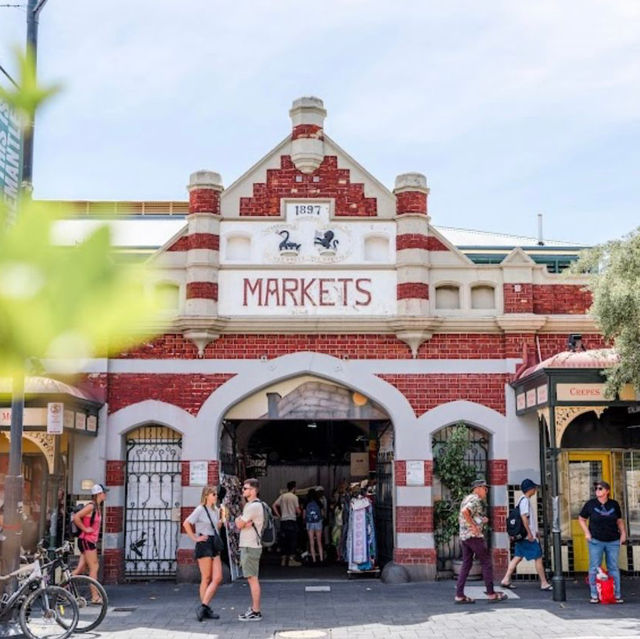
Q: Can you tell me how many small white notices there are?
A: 2